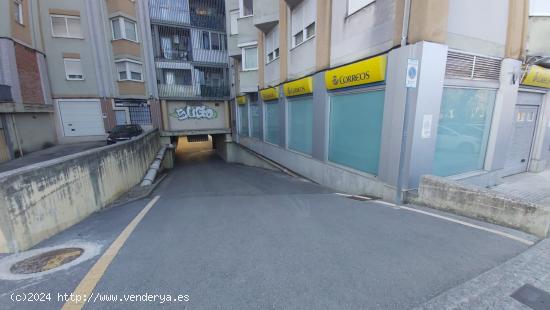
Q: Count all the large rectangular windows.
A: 6